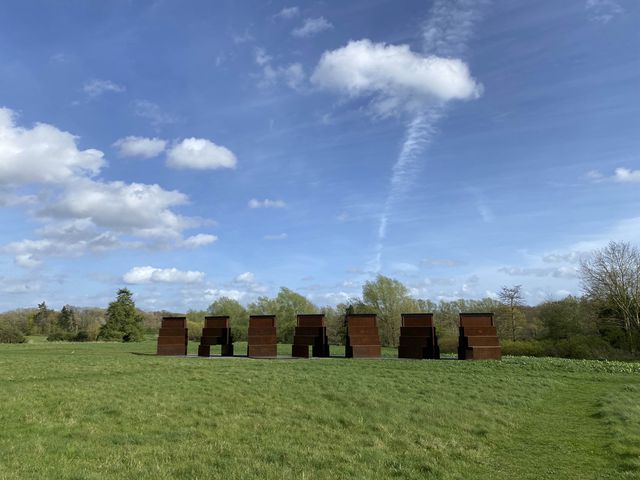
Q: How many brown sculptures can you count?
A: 7